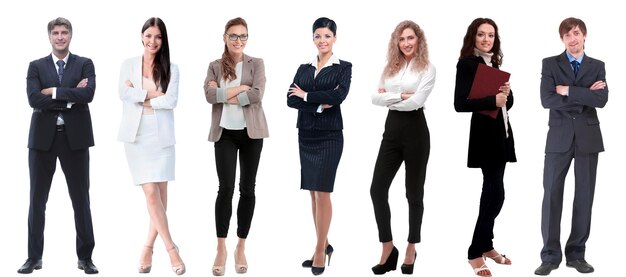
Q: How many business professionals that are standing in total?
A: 7